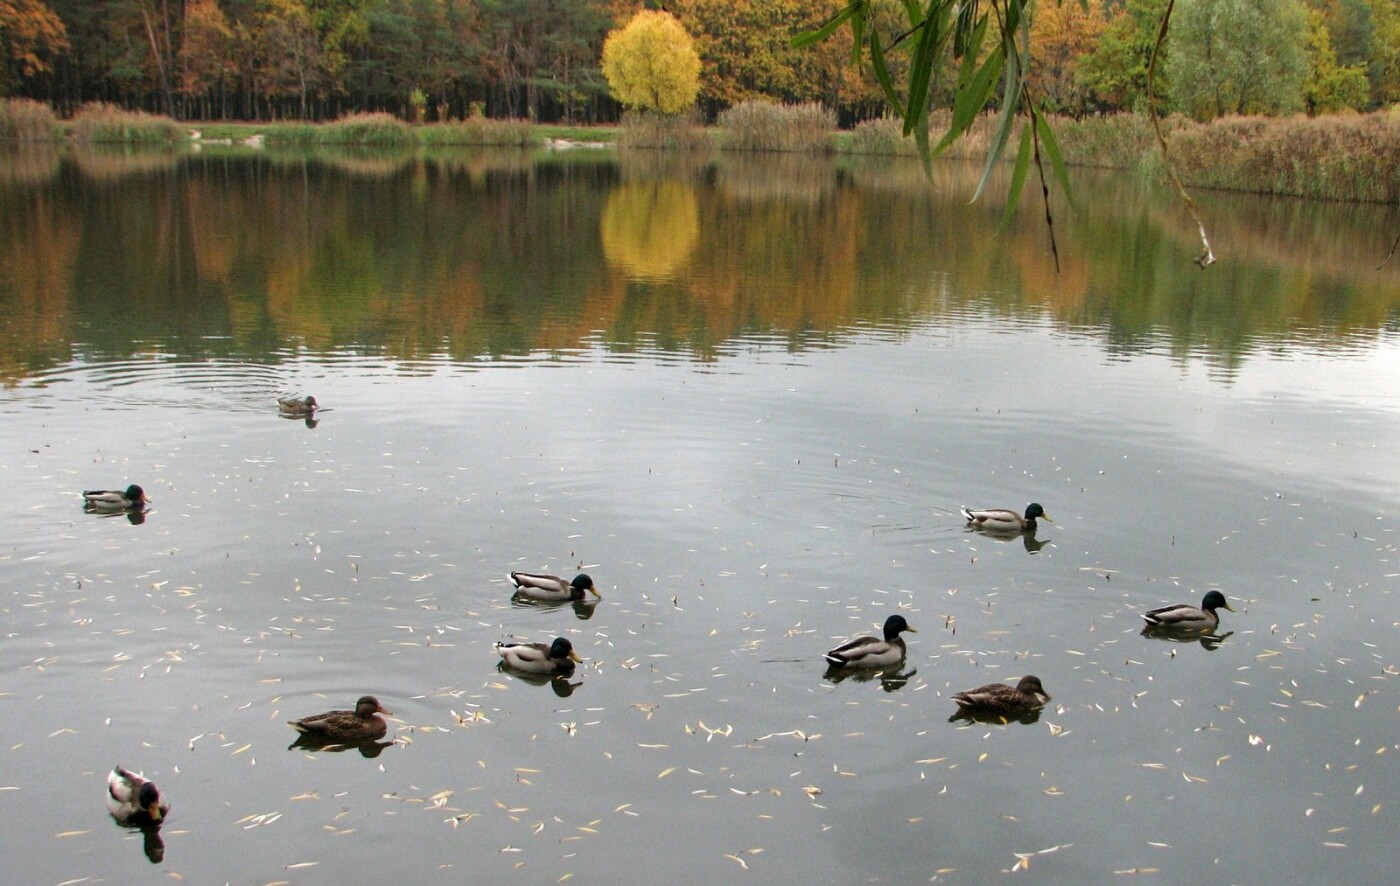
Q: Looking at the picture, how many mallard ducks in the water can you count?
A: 10